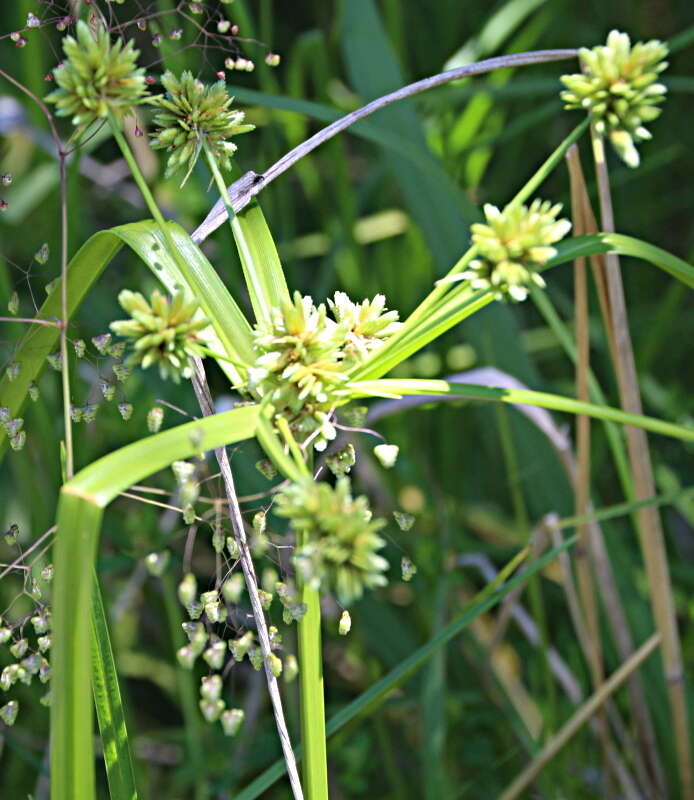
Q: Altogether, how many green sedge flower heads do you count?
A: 8